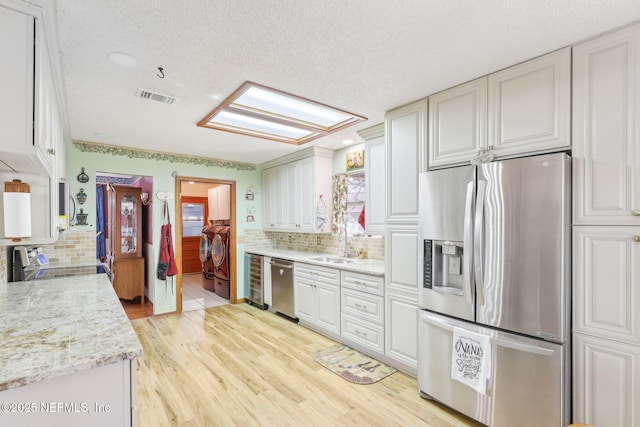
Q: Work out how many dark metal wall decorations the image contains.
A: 3